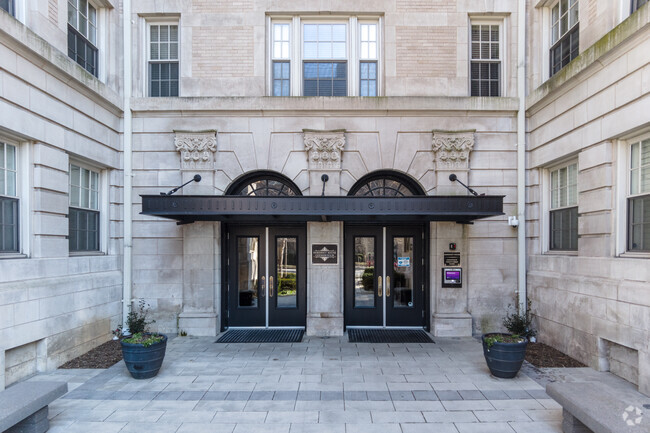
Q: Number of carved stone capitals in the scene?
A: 3